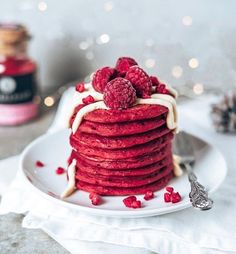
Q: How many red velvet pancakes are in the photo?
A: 8